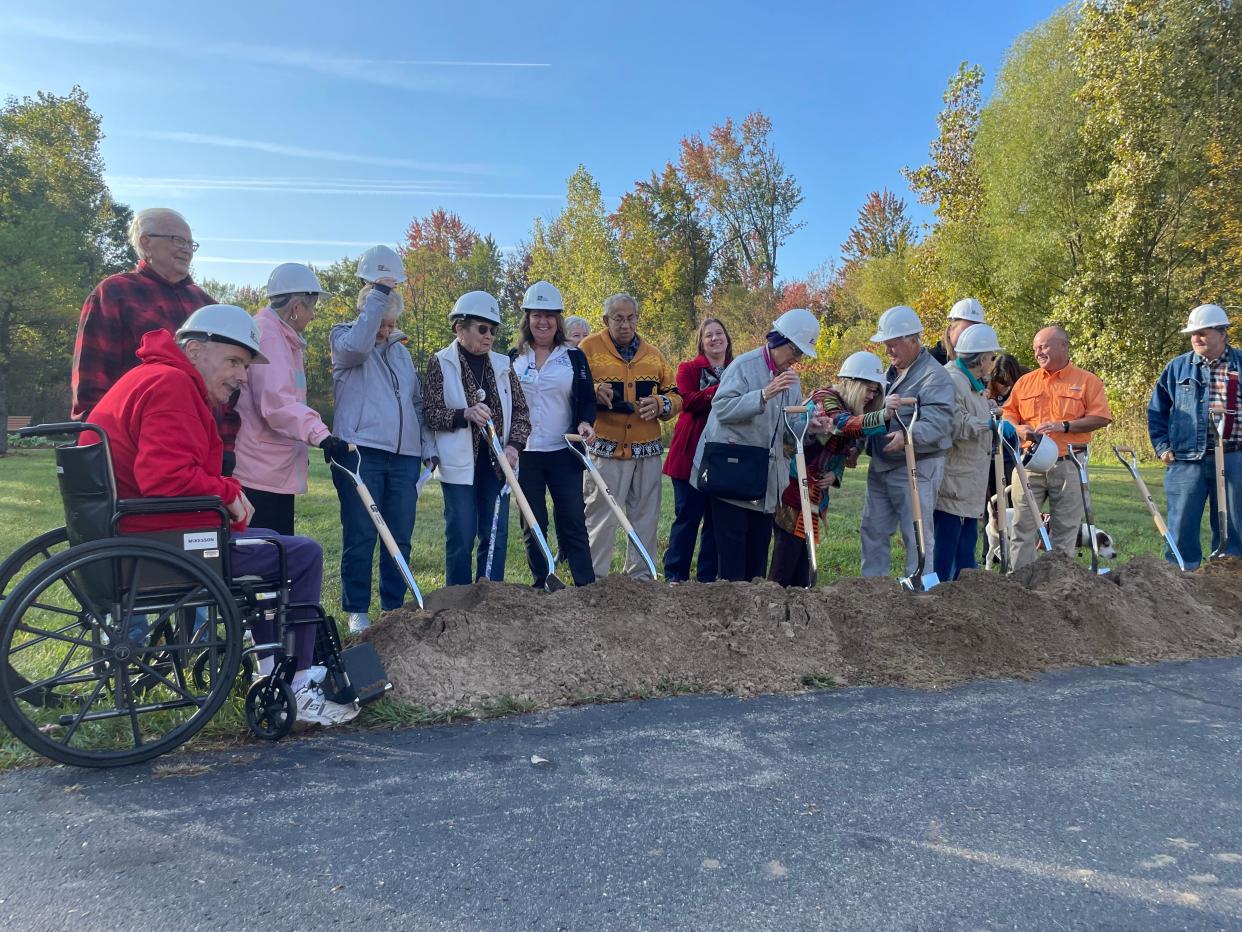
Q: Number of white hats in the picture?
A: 12